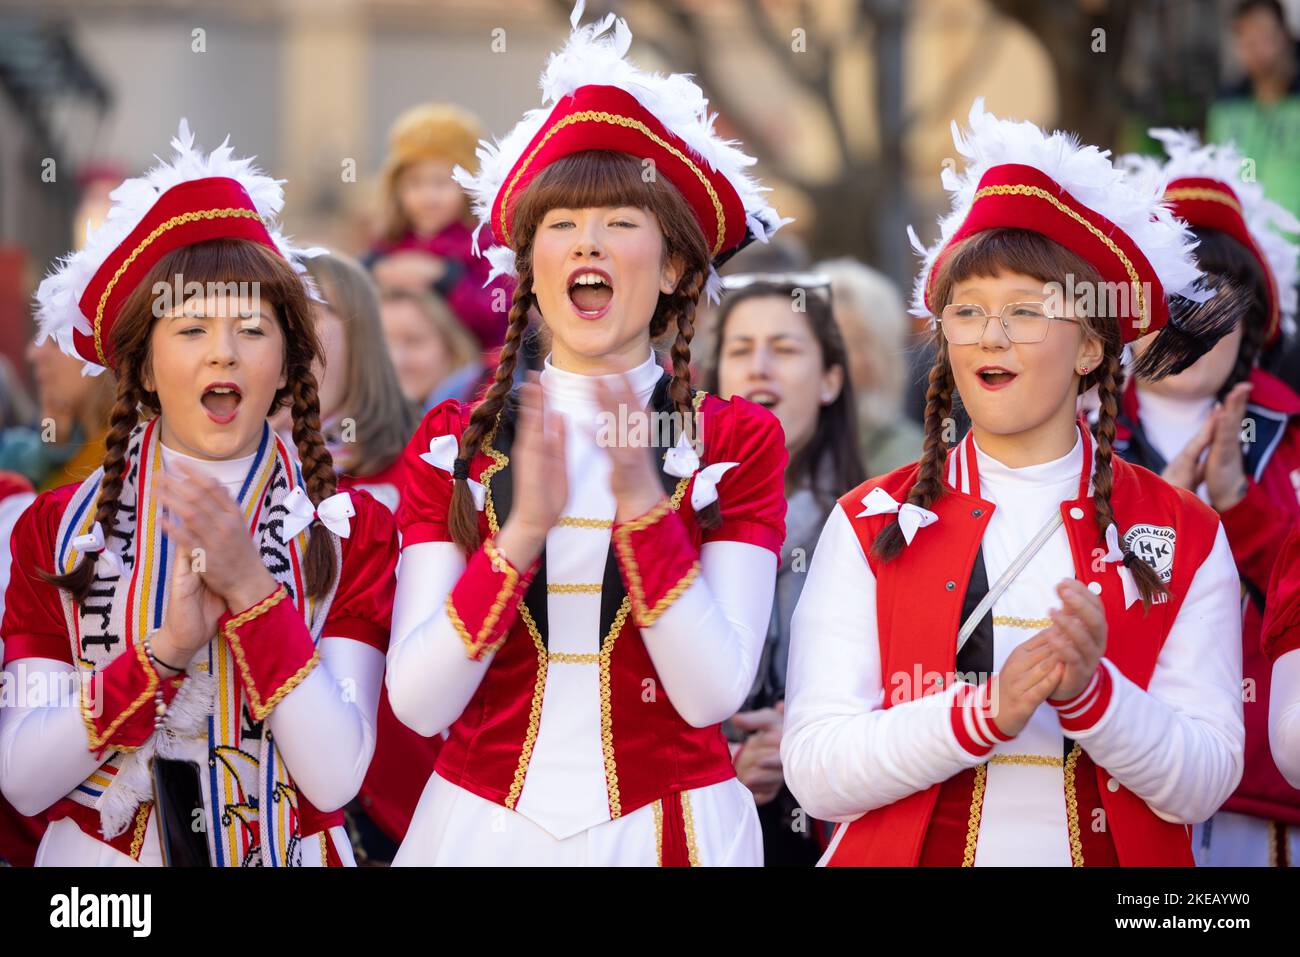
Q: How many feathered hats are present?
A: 4